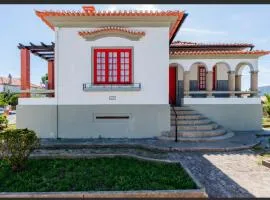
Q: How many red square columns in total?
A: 2